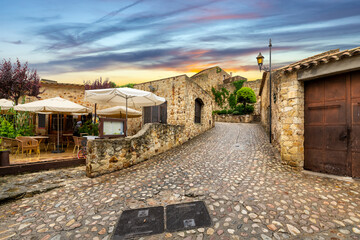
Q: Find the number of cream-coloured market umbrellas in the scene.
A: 4